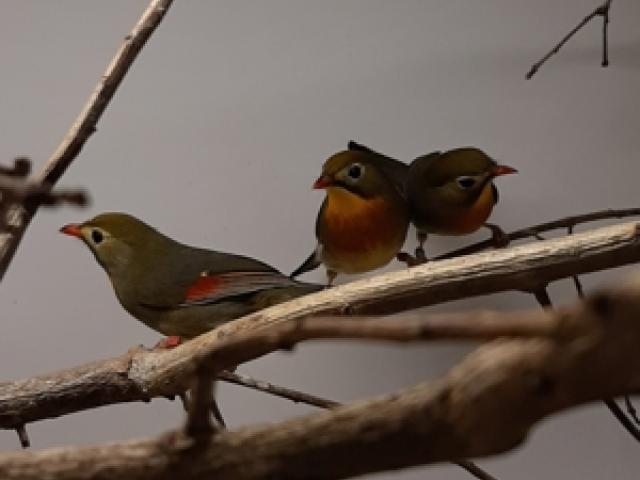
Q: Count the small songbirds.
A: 3